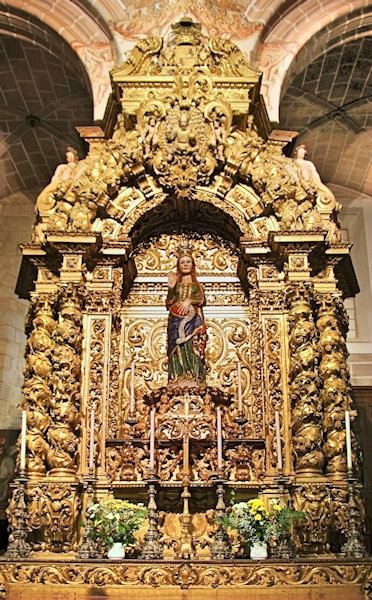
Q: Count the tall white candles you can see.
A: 8